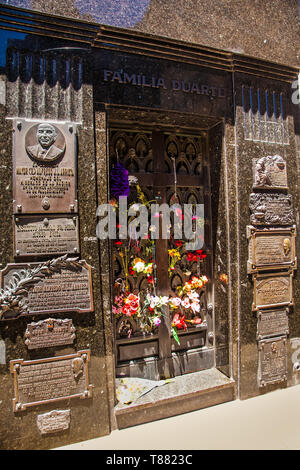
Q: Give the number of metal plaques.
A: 12